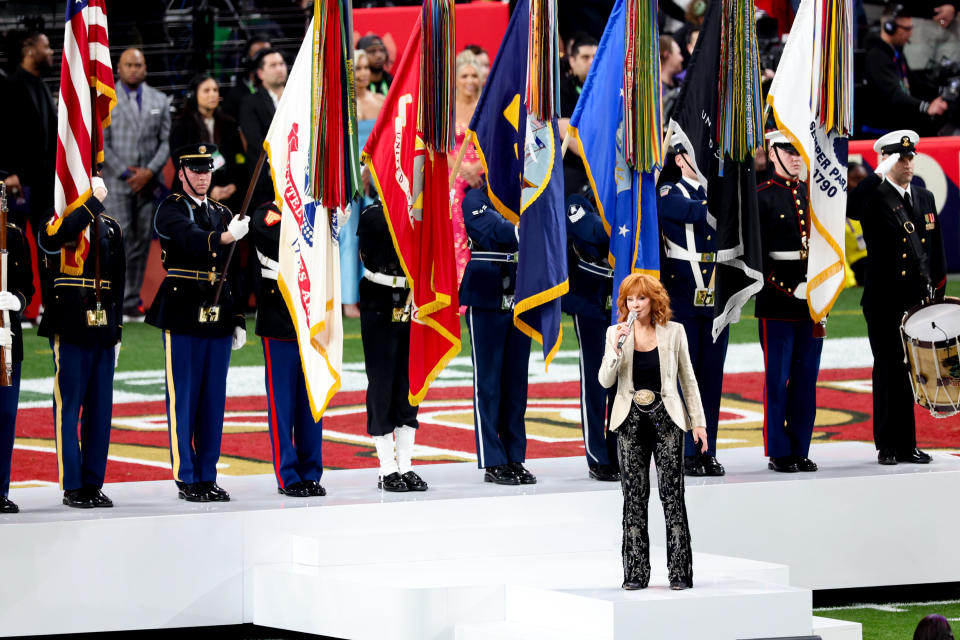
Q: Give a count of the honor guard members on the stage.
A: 10